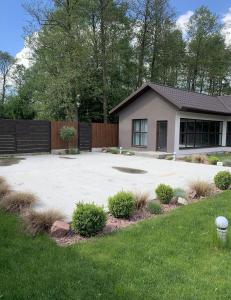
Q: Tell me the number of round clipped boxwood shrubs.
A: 4